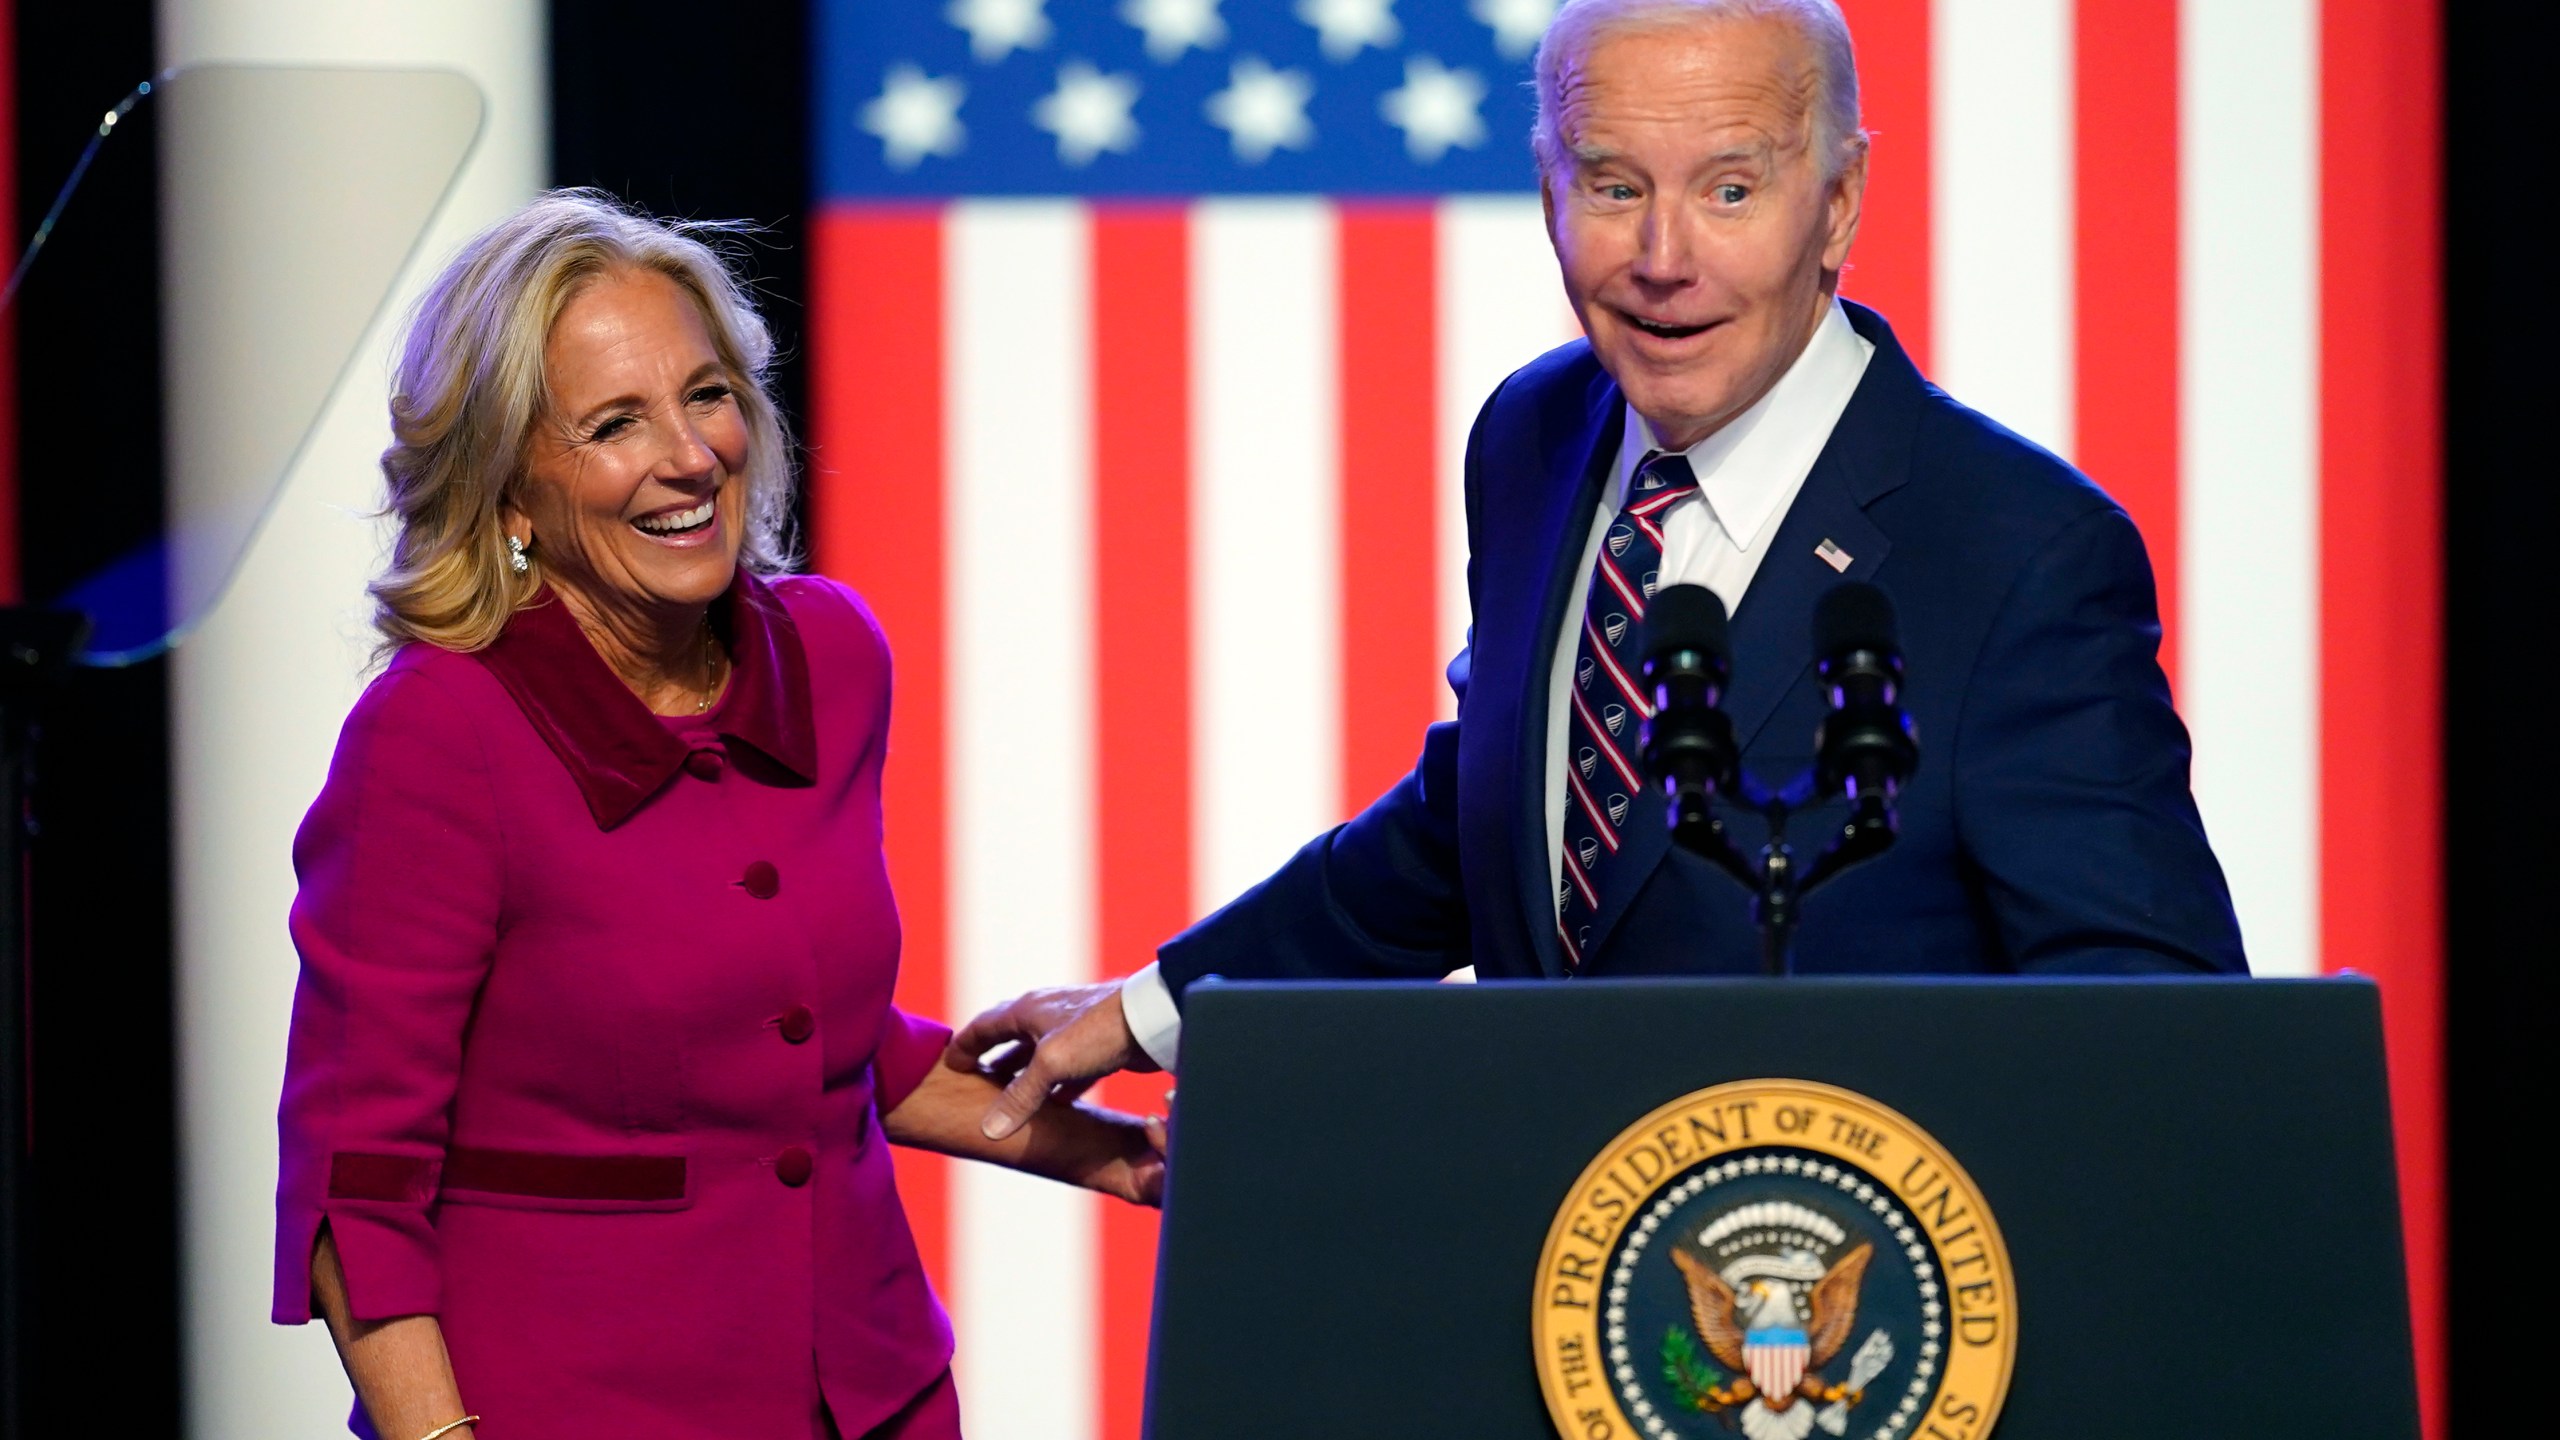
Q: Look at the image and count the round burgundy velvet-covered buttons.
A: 4